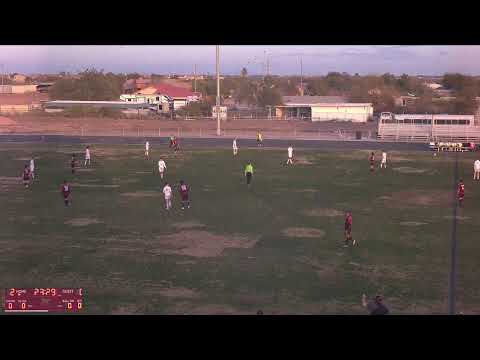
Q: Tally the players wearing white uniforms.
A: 9